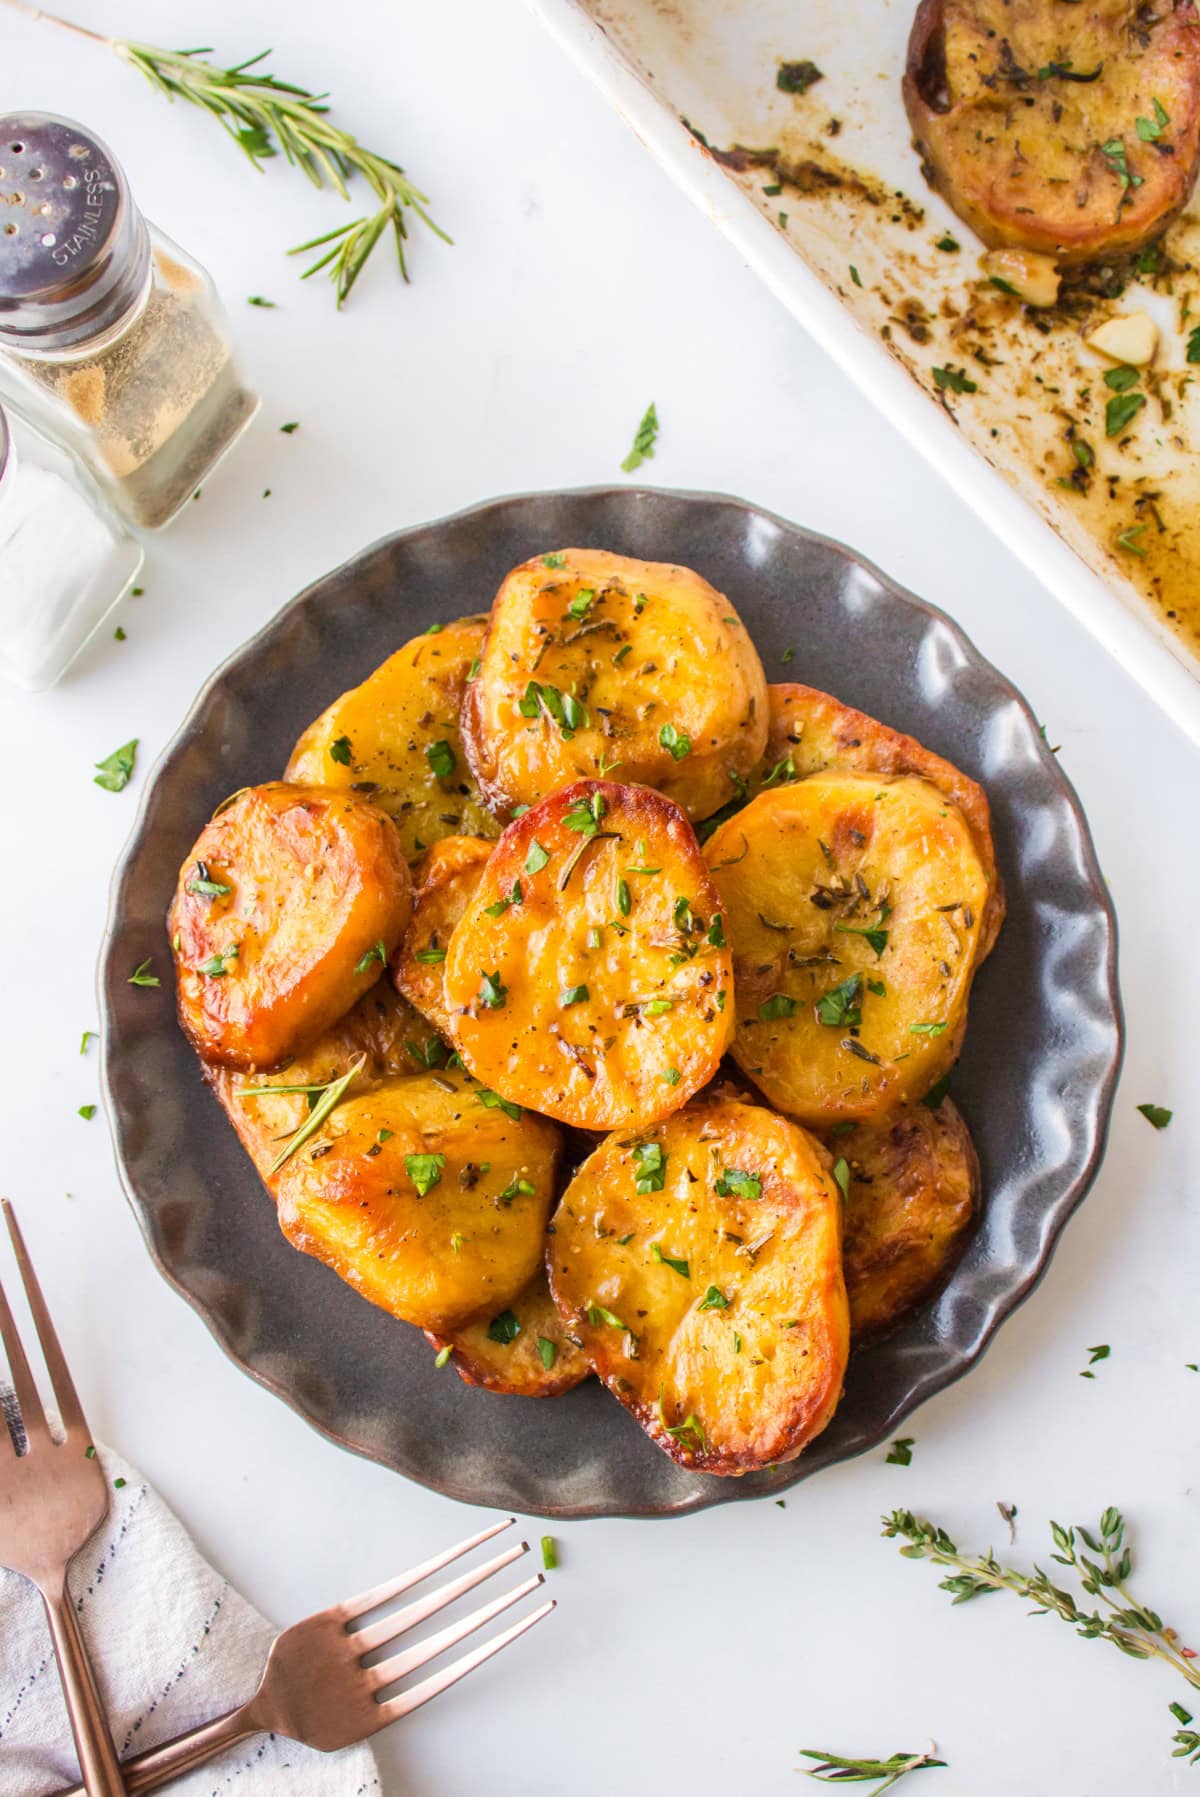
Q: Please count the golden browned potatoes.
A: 13